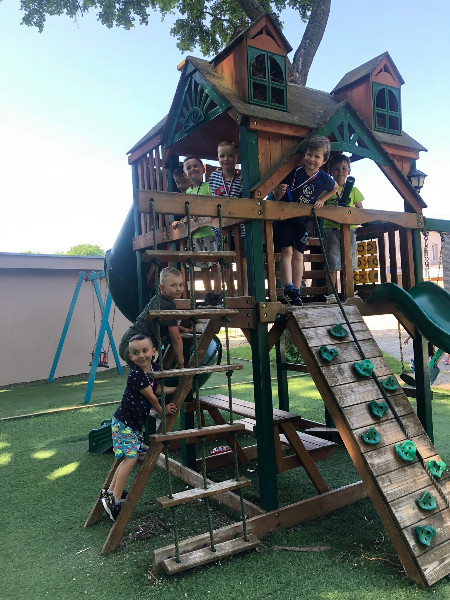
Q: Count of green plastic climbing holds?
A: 10